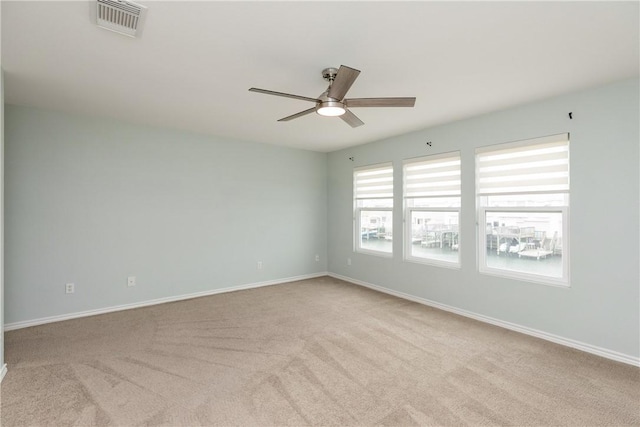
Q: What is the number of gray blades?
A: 5